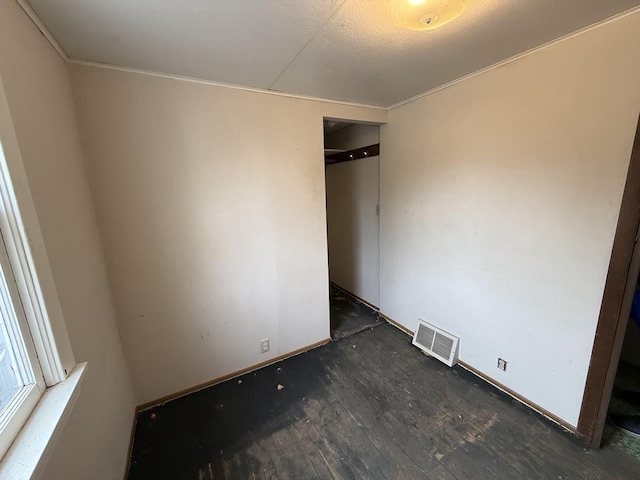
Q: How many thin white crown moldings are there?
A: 3